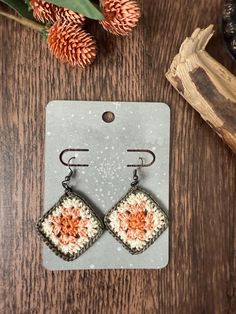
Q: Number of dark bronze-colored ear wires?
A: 2